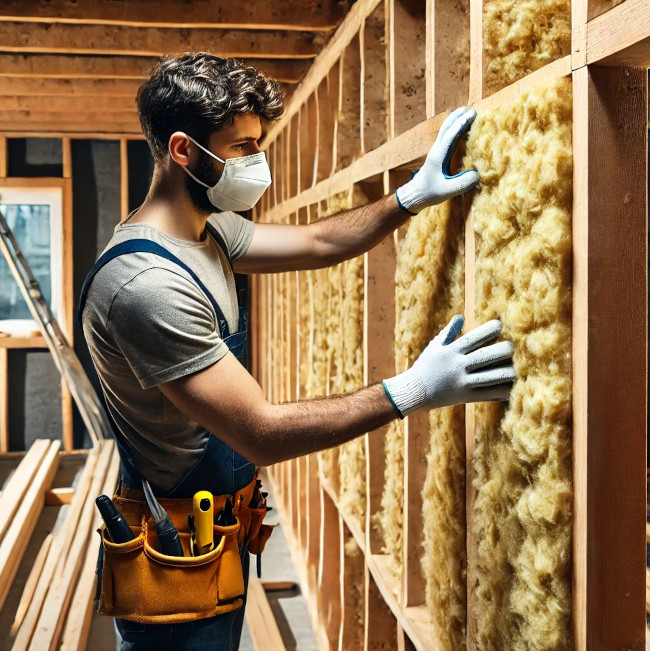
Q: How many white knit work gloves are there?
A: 2